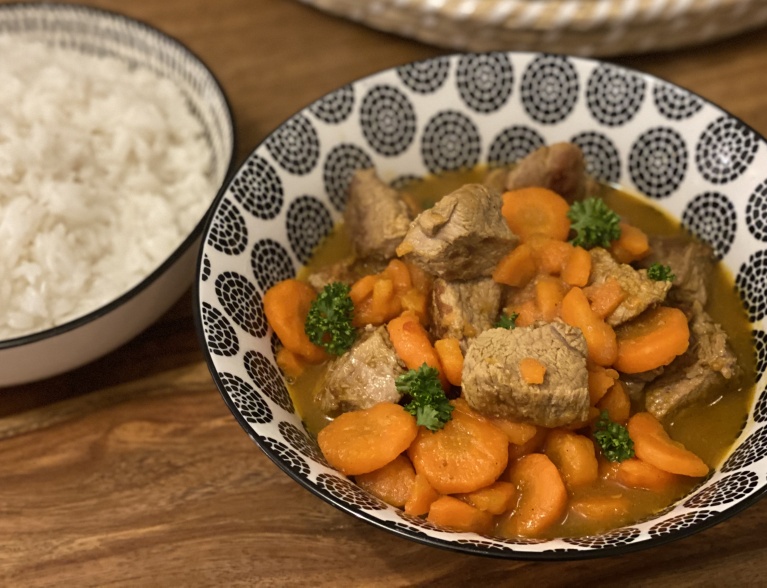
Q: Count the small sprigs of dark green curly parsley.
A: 6